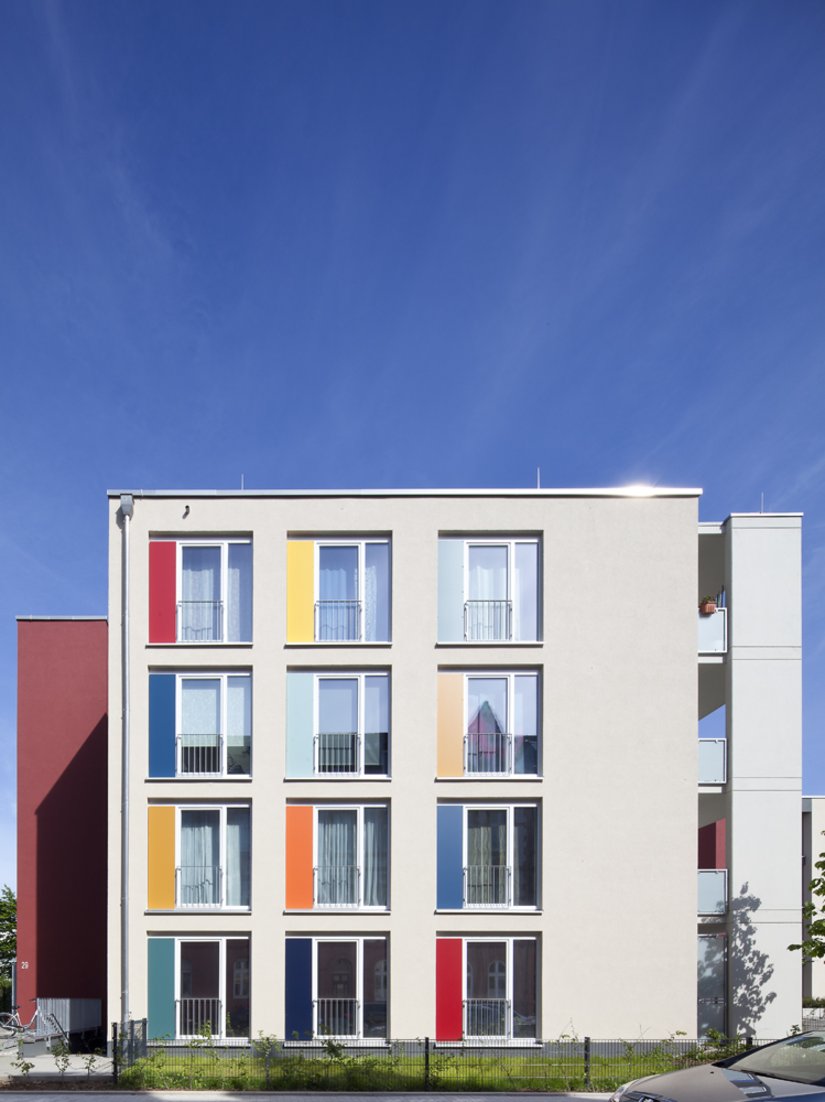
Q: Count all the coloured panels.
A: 12